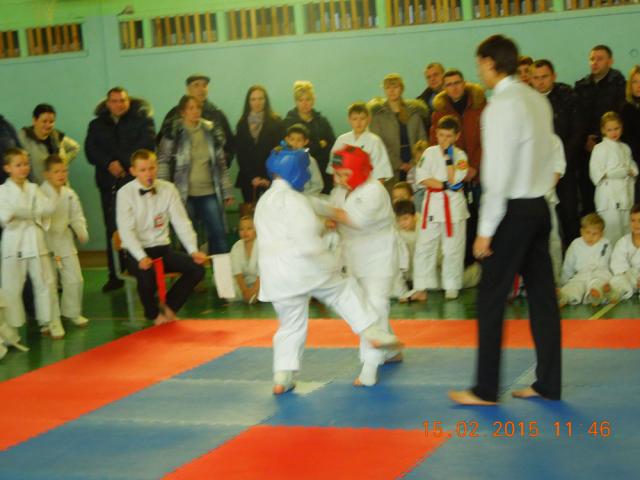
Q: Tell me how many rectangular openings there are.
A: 9